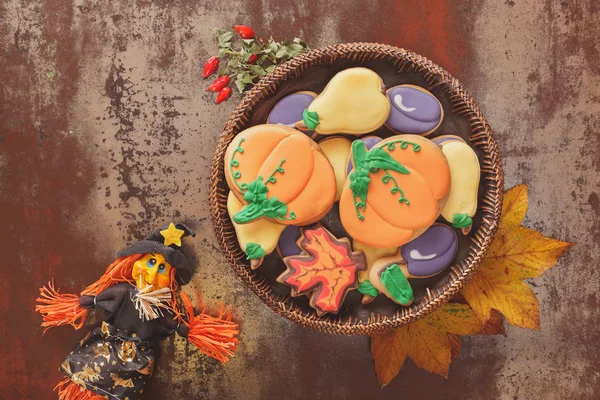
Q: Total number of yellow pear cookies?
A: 5